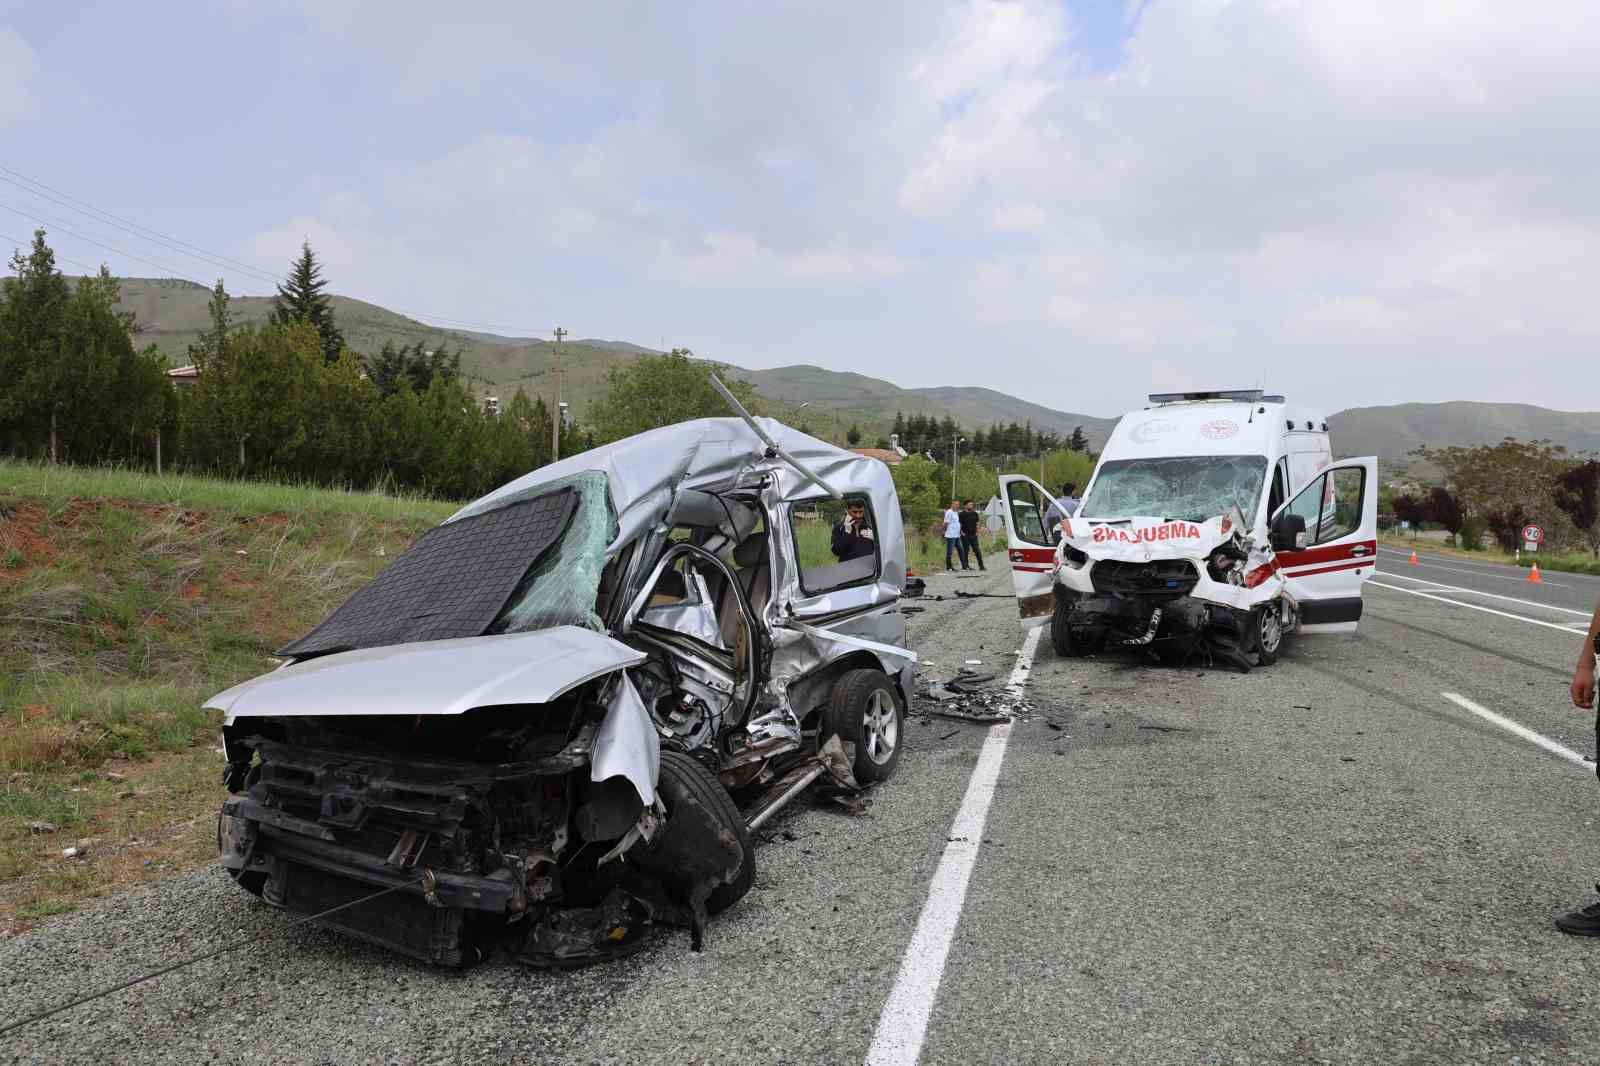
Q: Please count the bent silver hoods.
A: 1